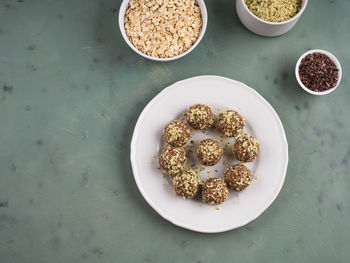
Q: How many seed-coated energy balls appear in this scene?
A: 9